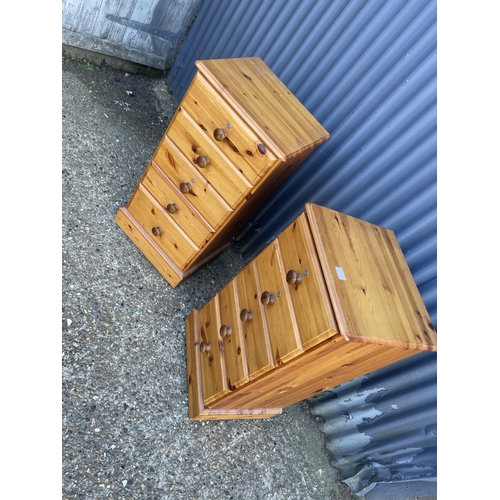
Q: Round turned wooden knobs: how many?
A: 10